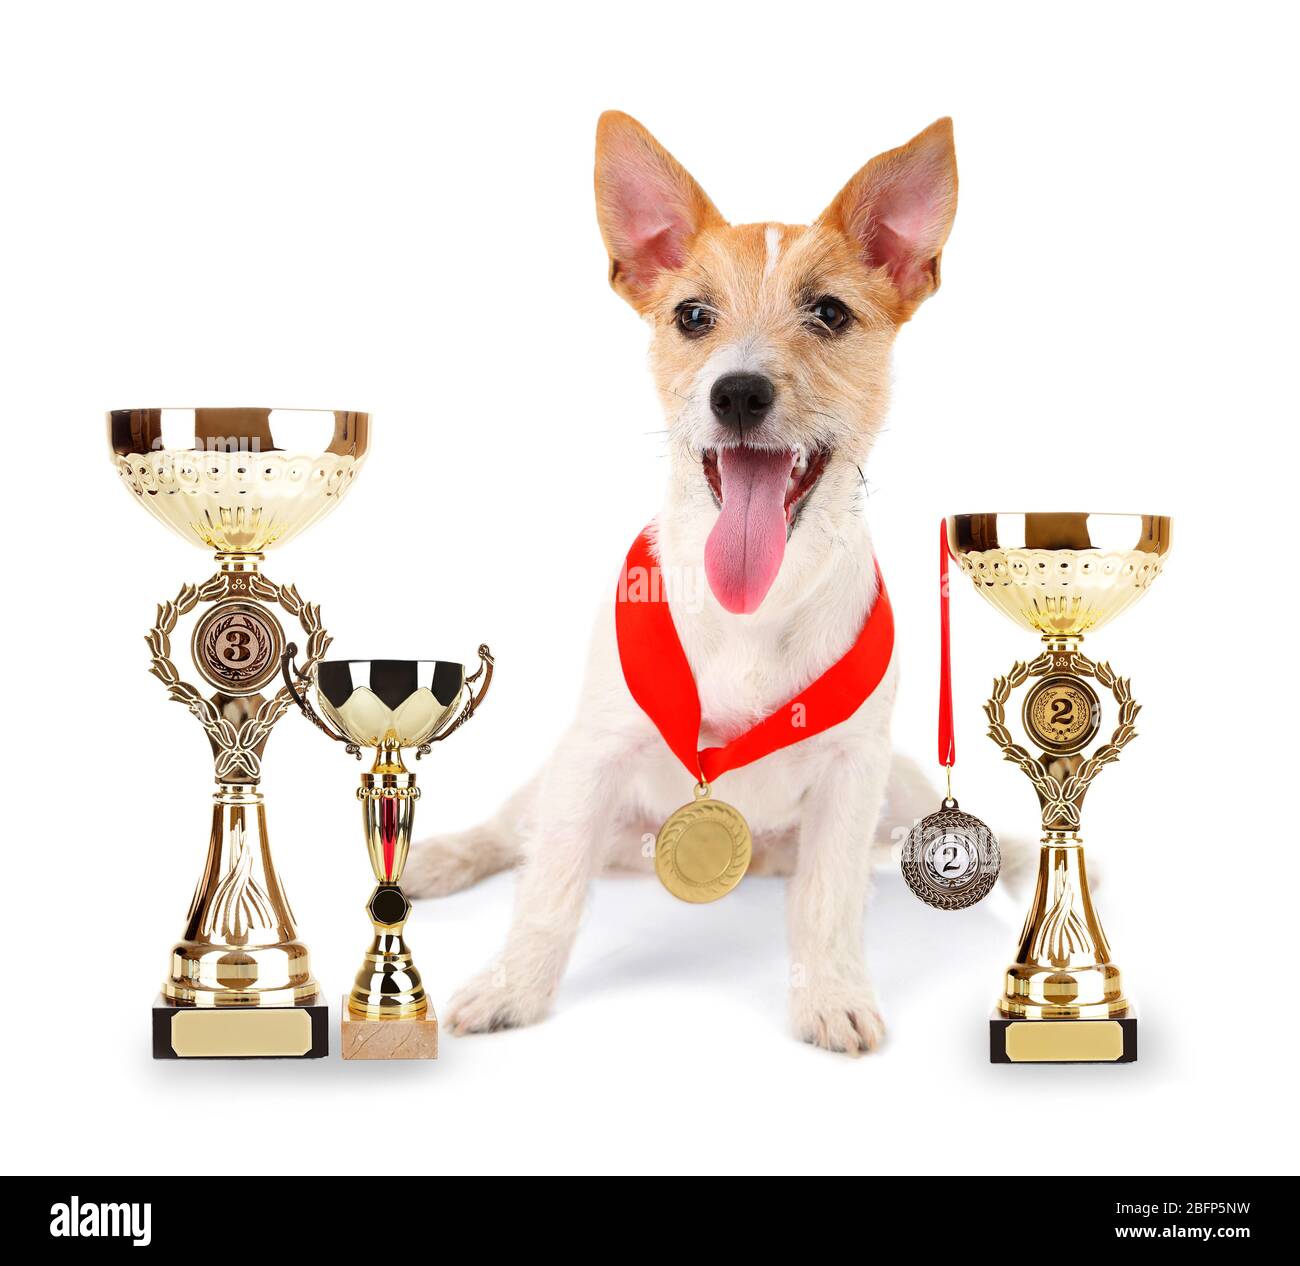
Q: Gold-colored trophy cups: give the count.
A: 3